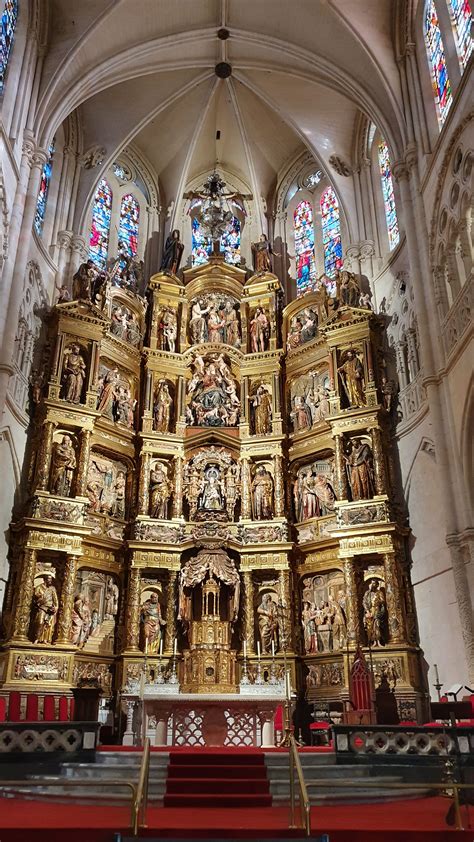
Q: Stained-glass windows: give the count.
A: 11